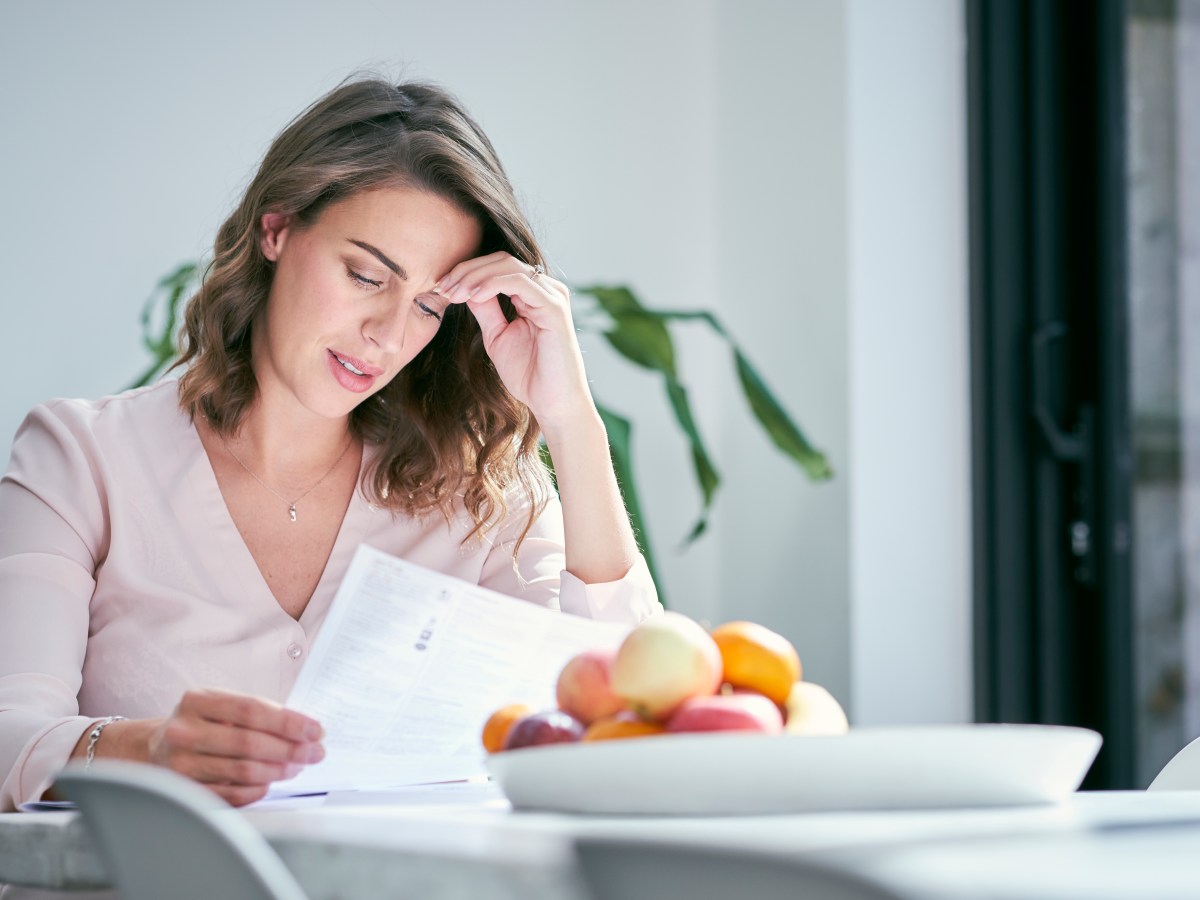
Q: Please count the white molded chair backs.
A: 3